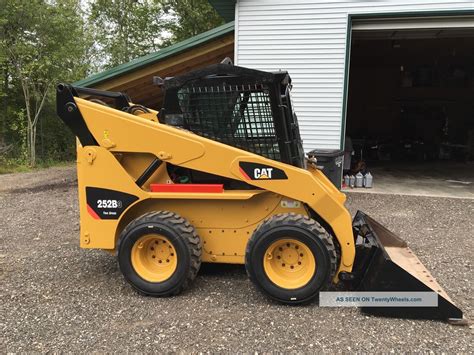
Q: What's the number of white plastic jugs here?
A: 4